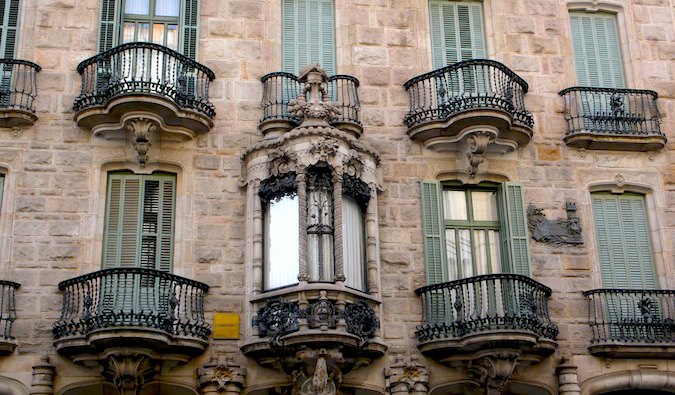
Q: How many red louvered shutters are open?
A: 0